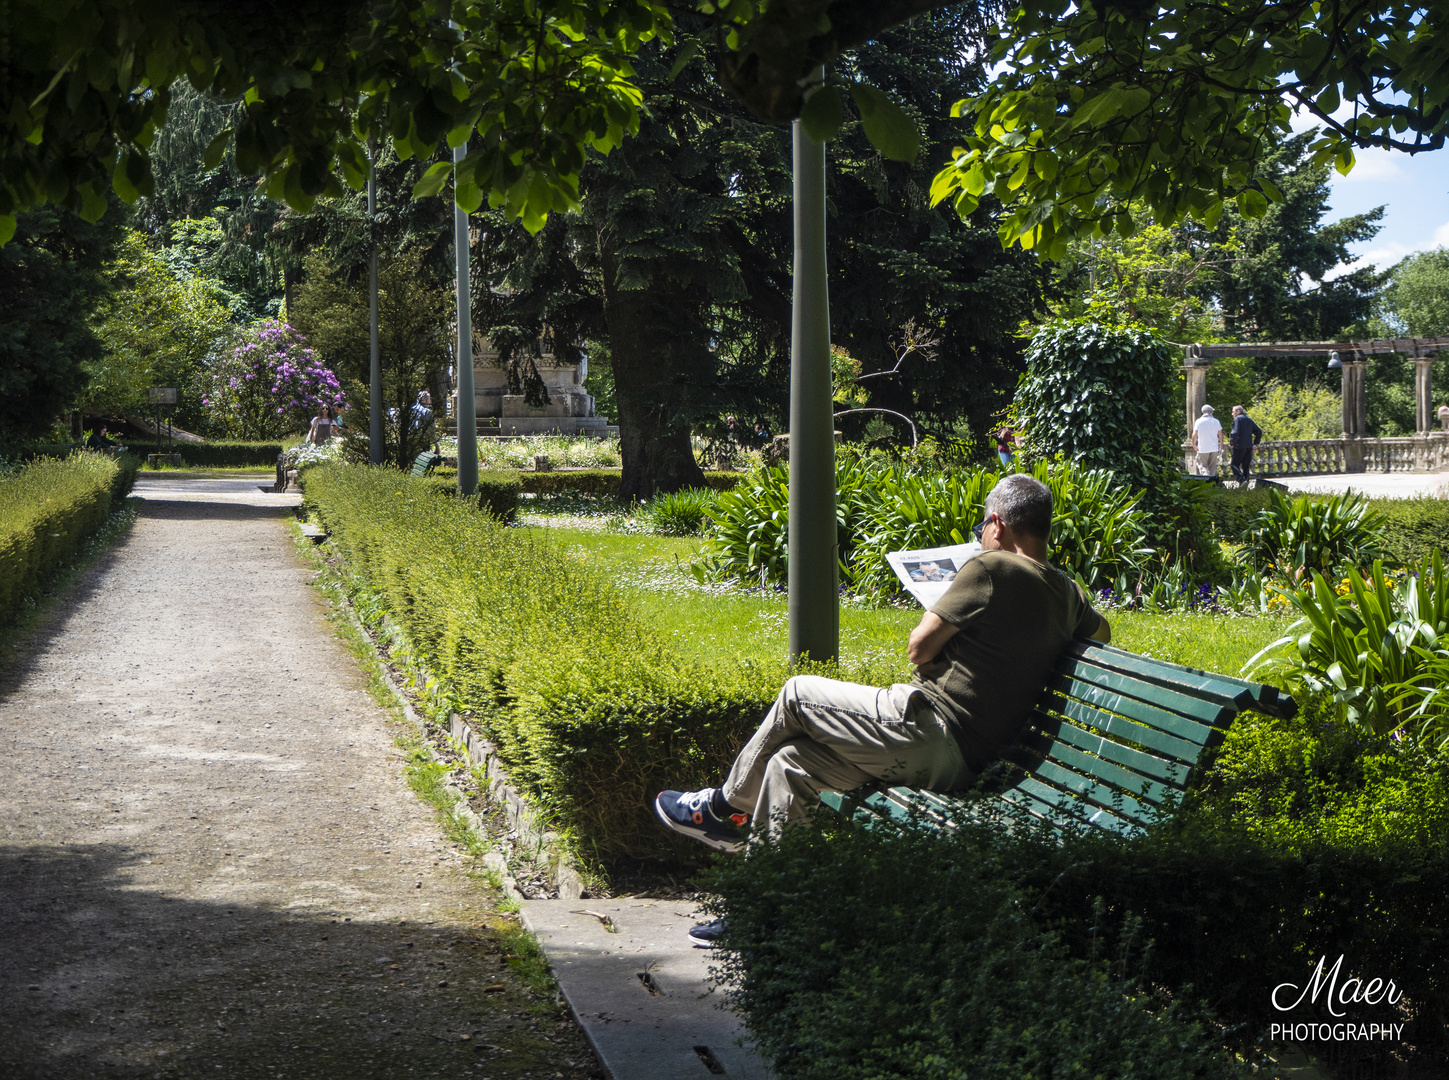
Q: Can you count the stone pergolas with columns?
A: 1